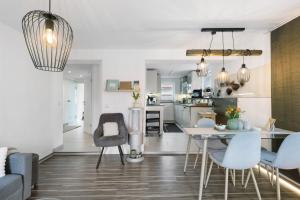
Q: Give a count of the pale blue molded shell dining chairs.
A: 3